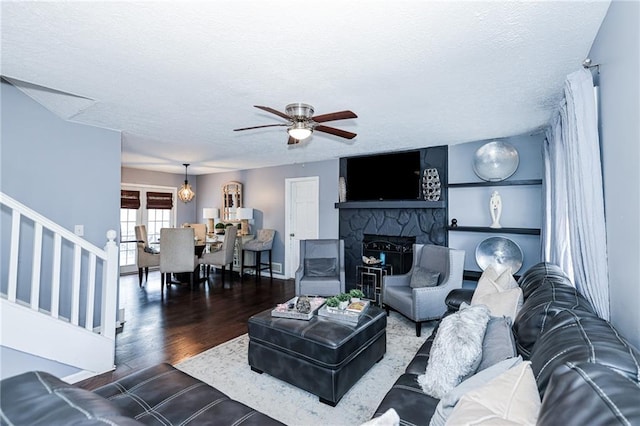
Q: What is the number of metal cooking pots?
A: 0